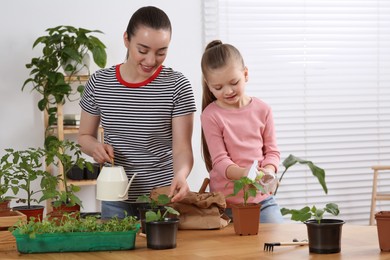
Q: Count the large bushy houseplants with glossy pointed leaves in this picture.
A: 1